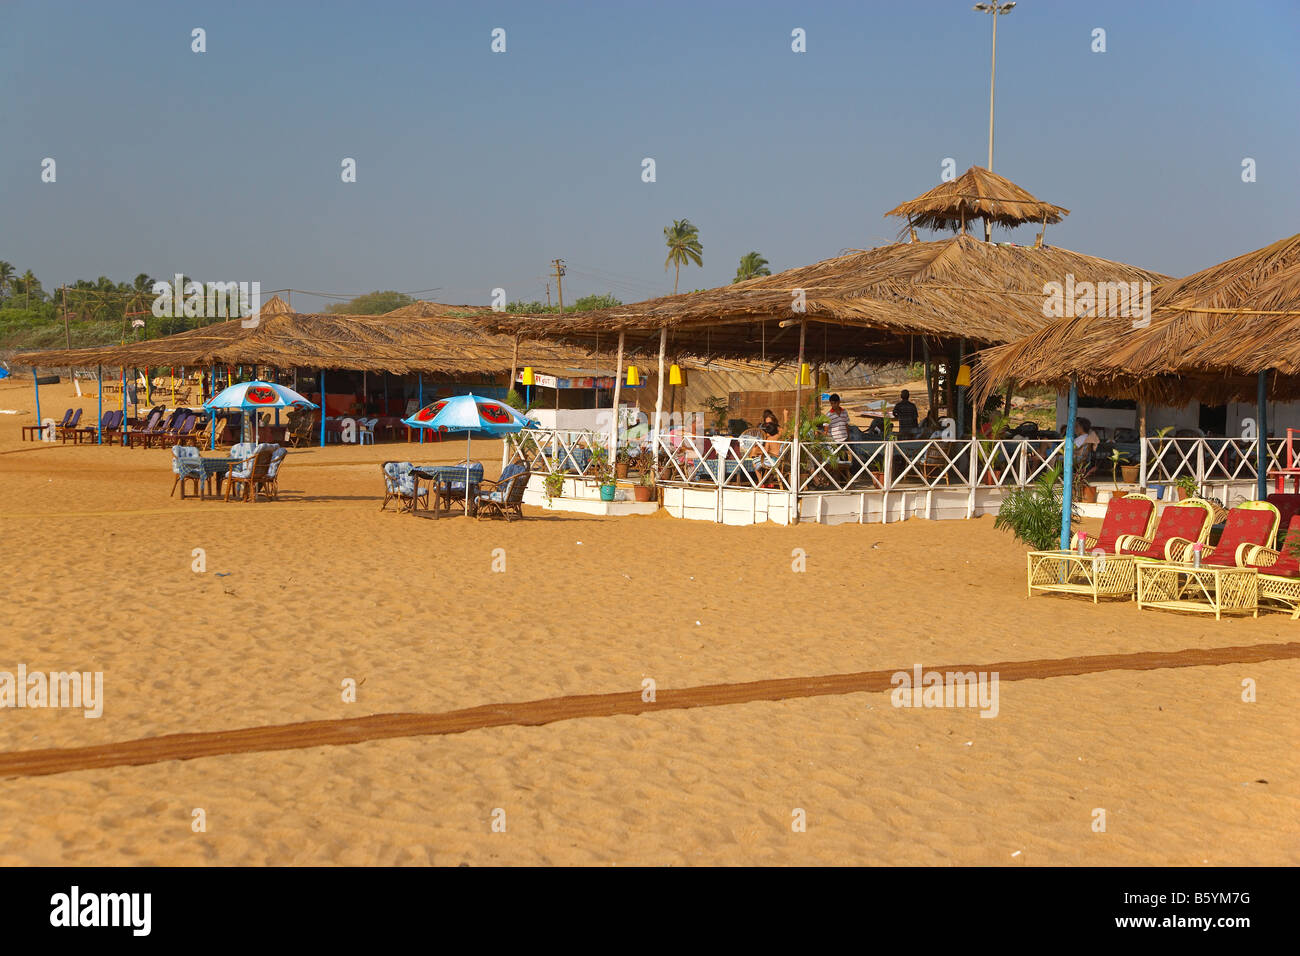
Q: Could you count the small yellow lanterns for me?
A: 5